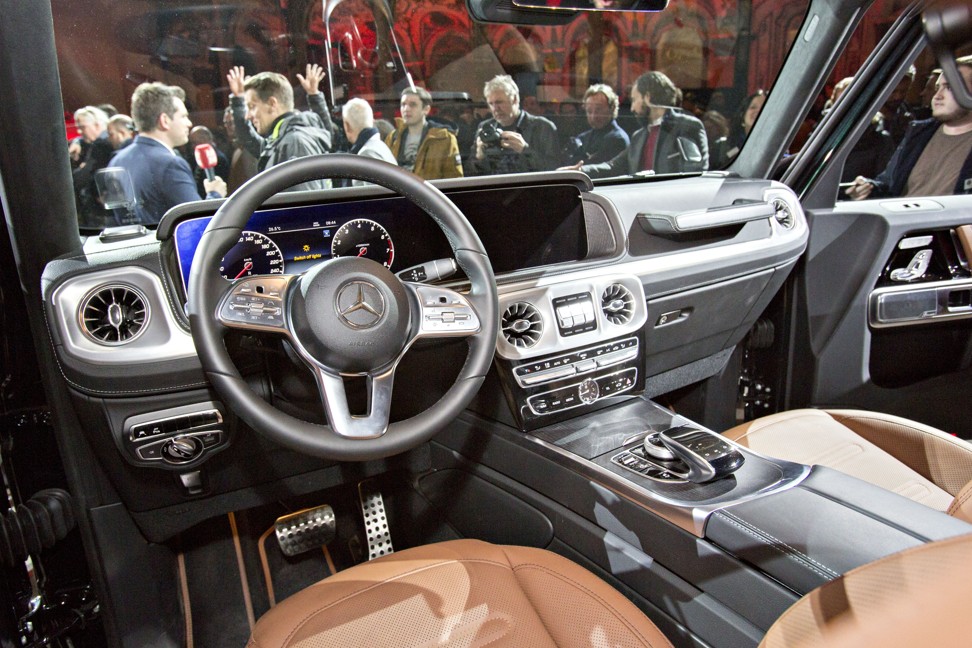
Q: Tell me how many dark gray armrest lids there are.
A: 2